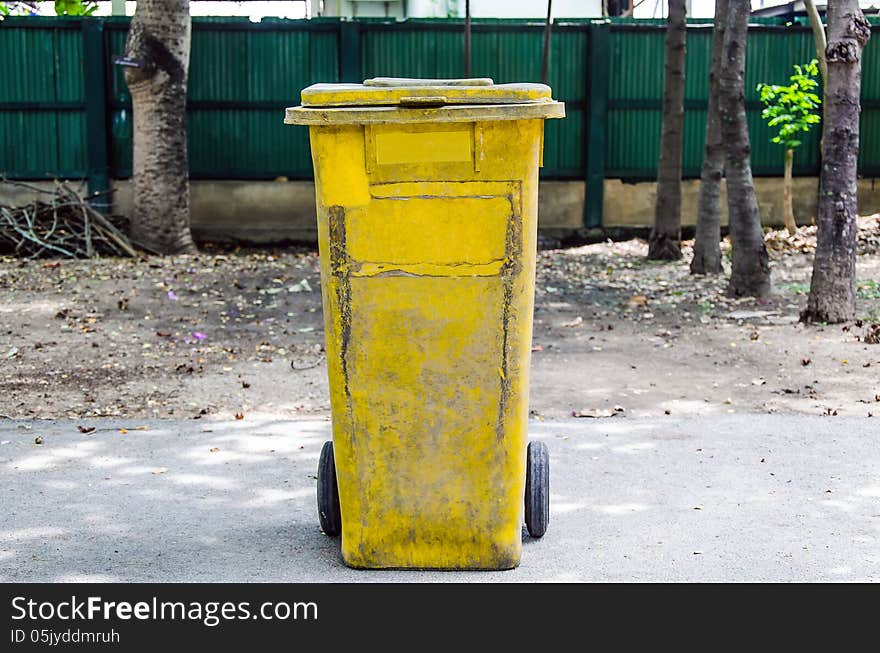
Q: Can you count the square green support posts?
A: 3